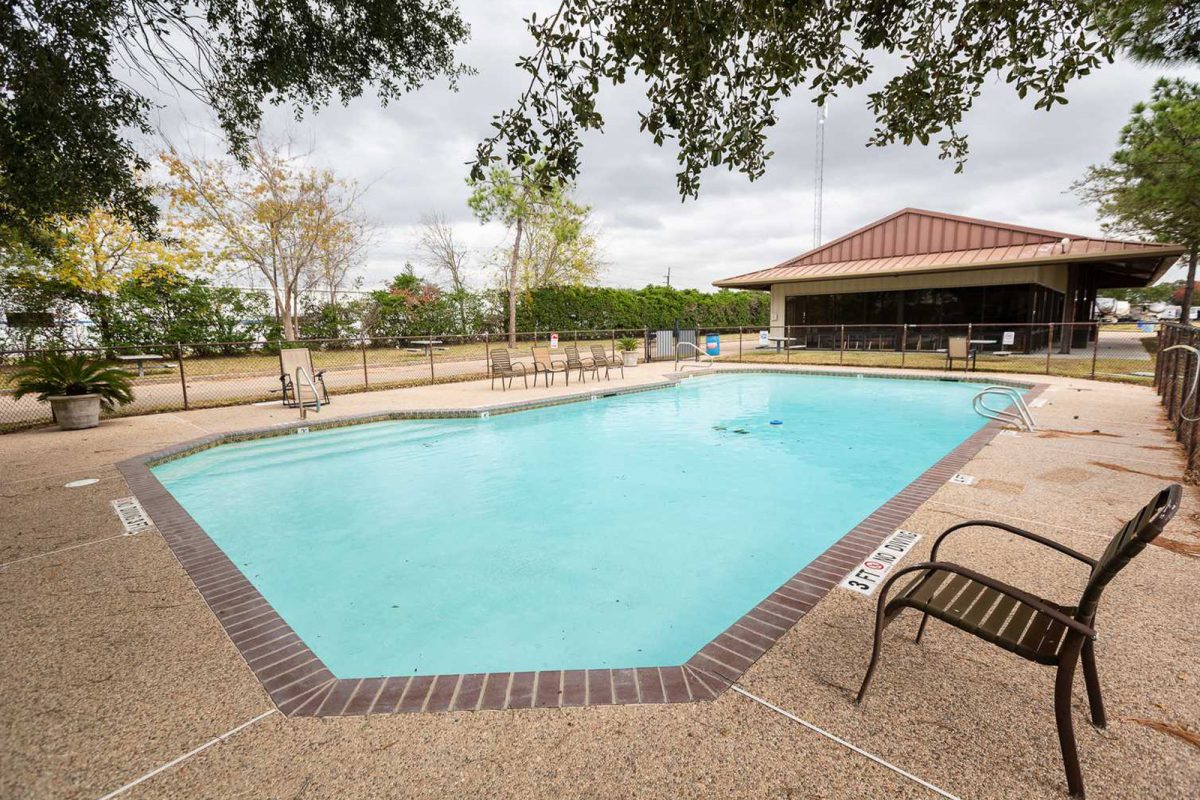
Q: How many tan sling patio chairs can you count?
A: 3